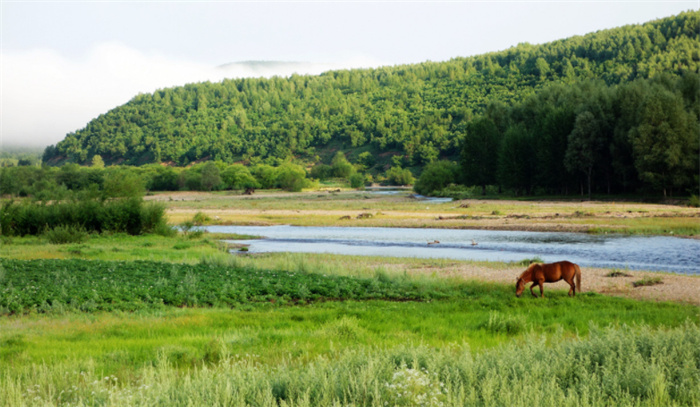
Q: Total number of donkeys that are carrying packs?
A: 0